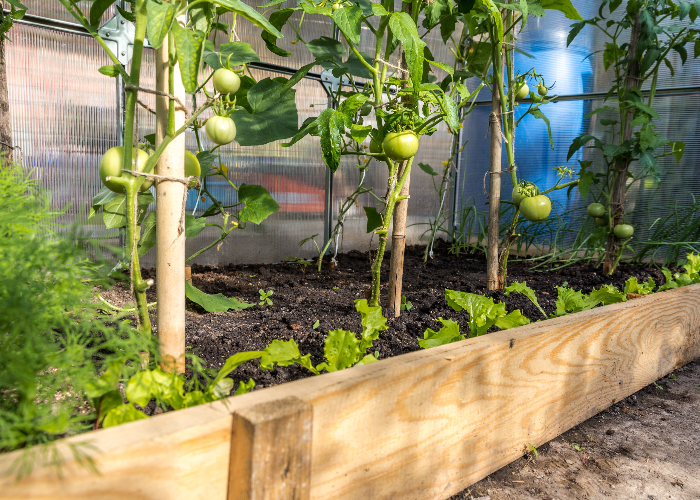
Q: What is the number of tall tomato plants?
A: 4